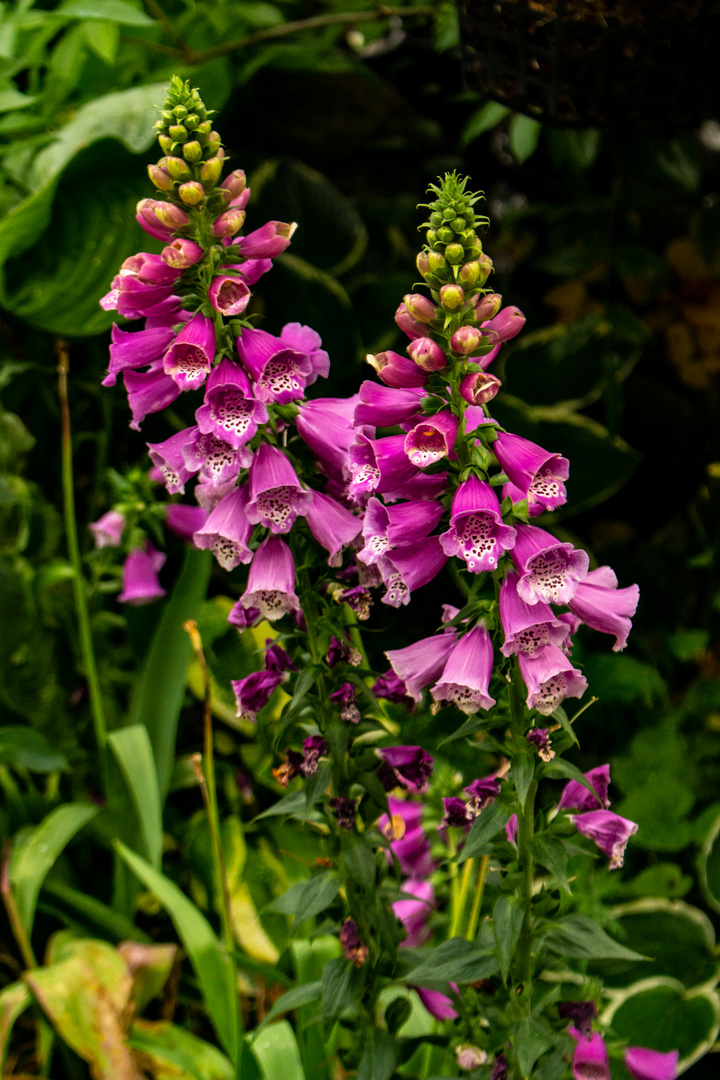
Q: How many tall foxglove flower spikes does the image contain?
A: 2